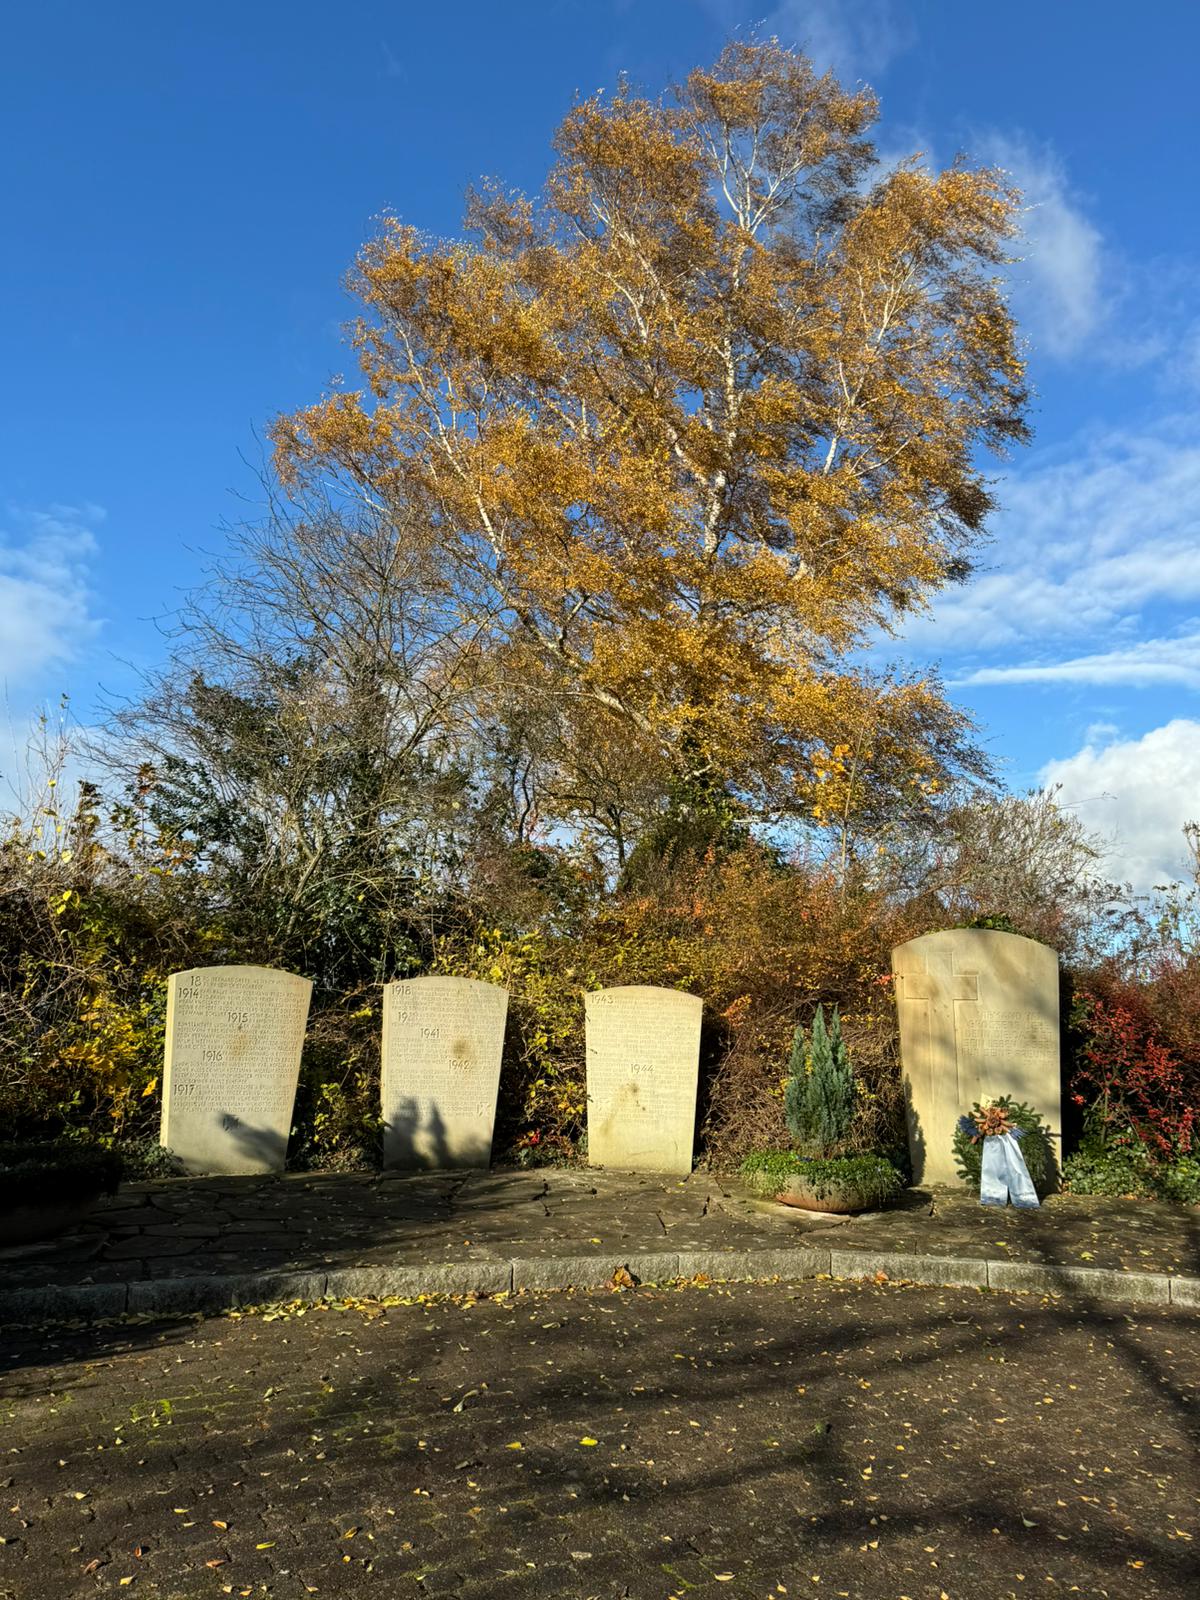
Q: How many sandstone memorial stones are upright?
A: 4